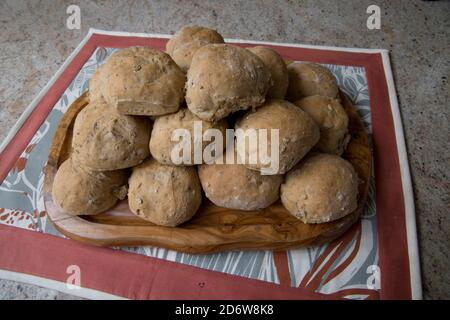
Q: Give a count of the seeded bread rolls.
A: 13